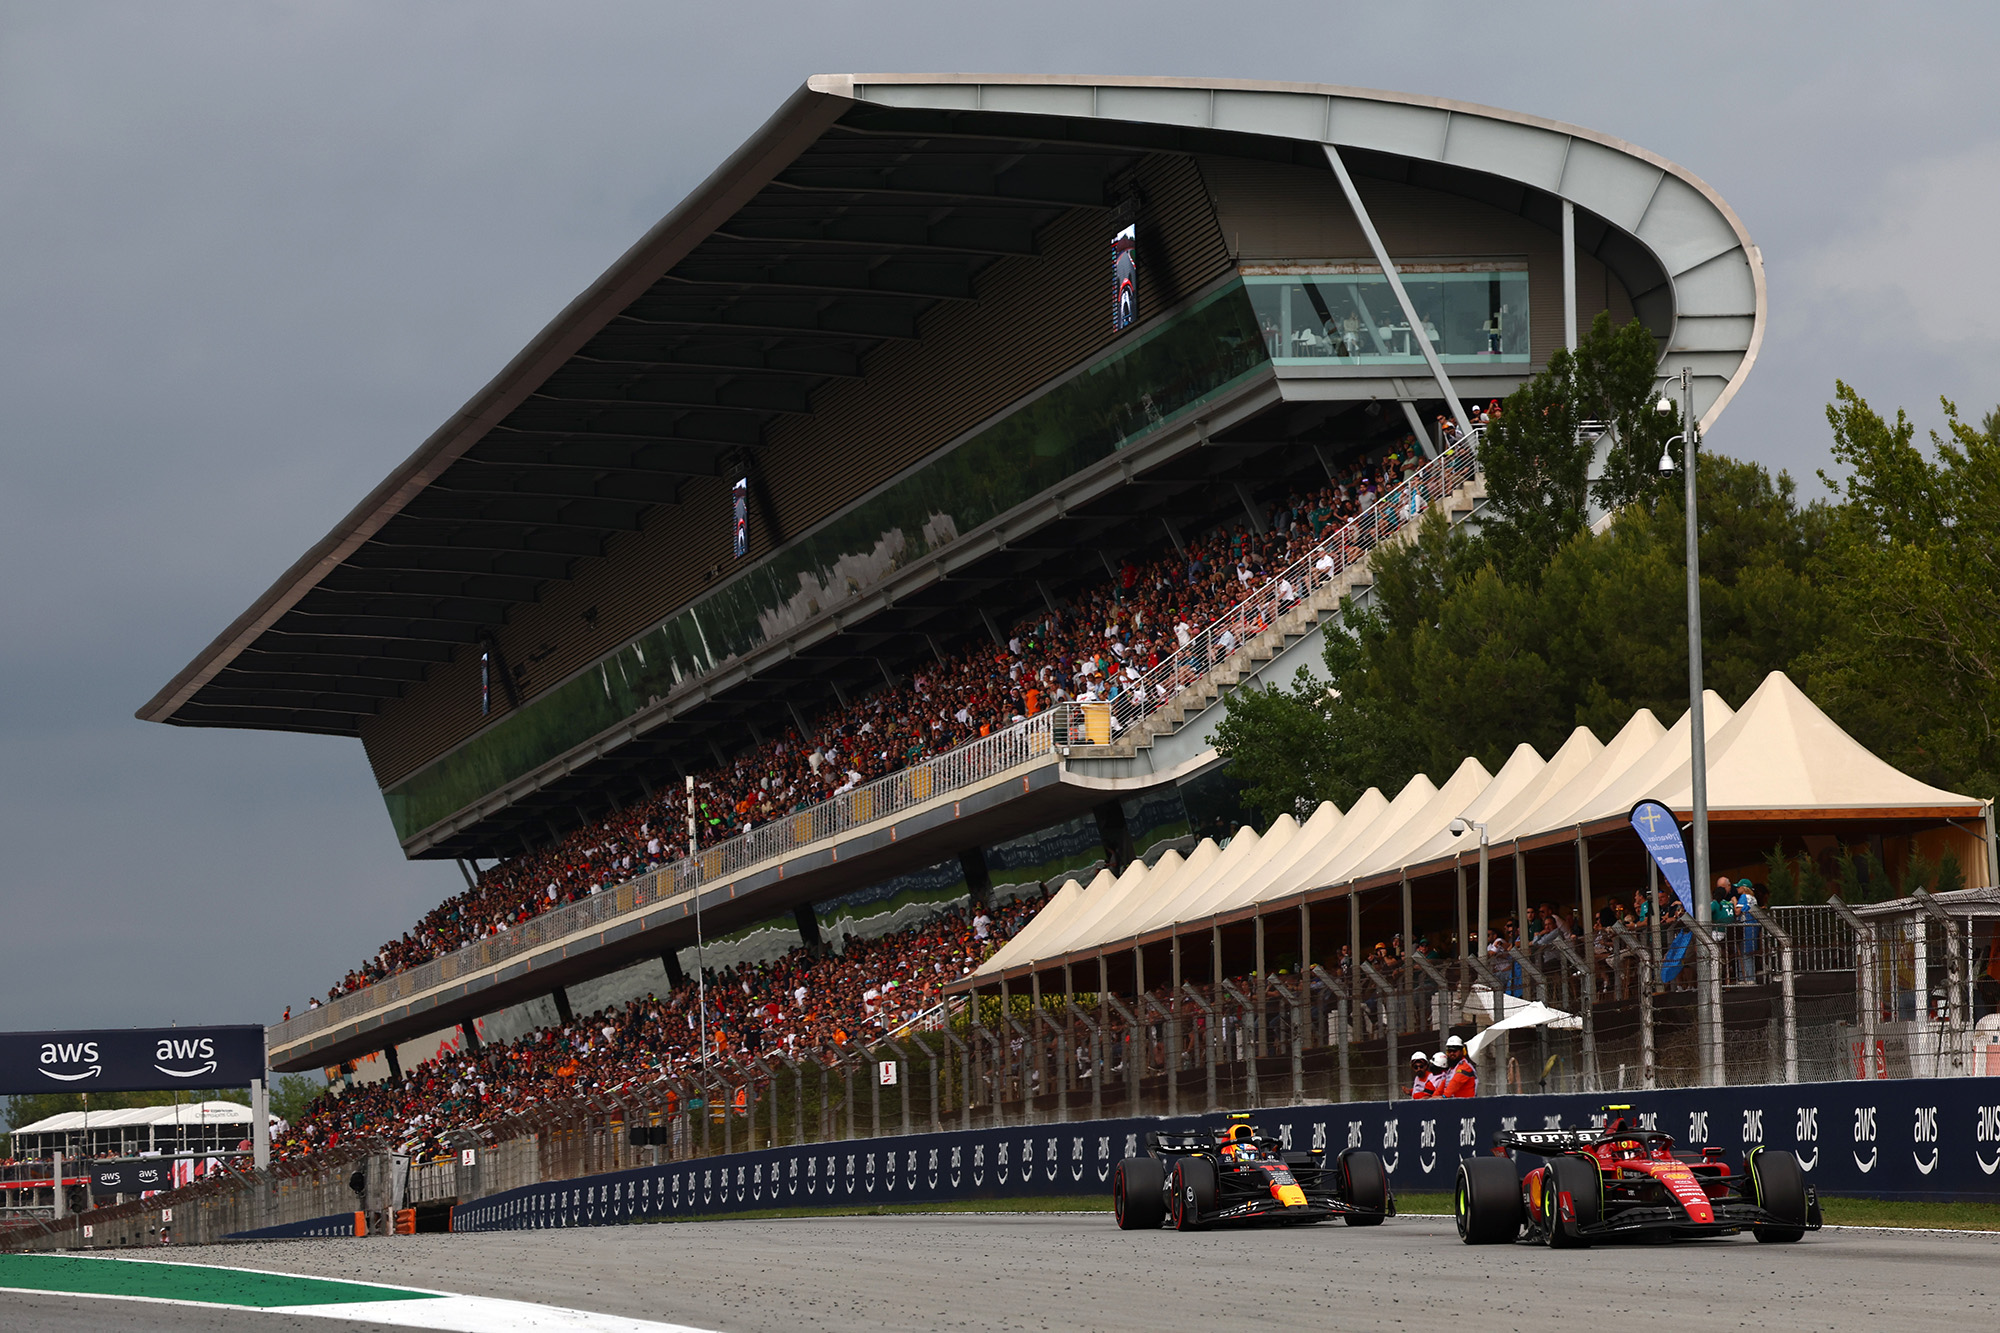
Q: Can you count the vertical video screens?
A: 3